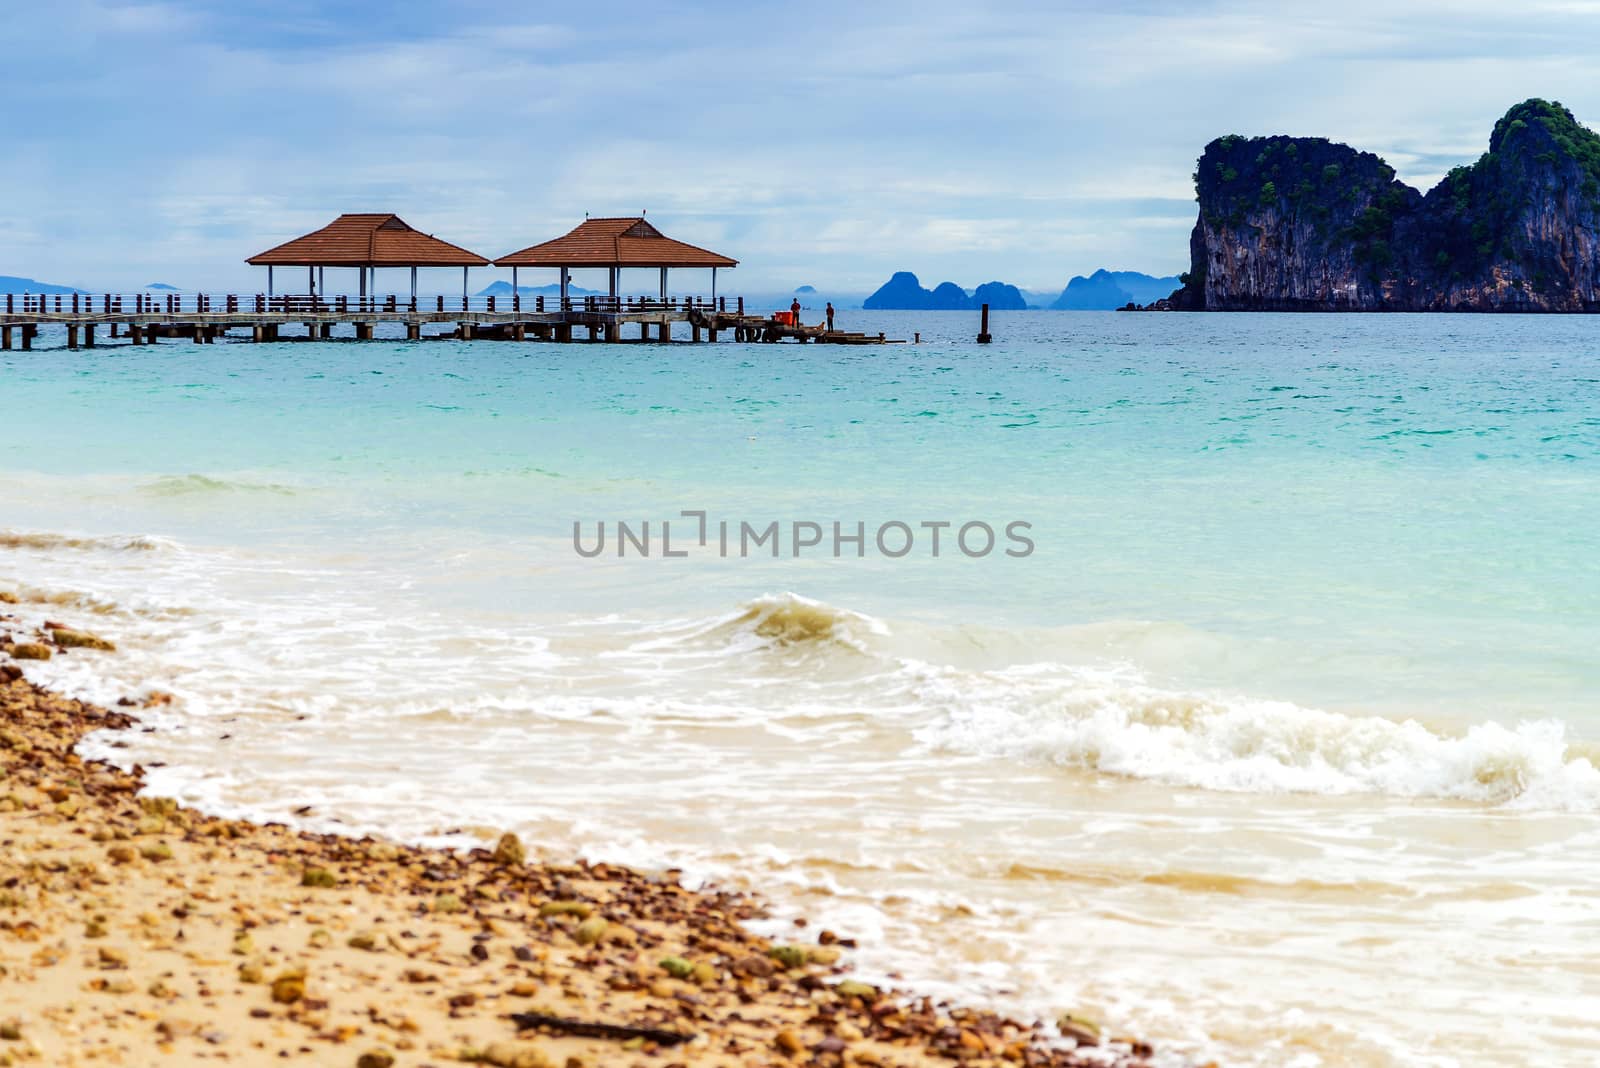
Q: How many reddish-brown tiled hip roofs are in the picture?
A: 2